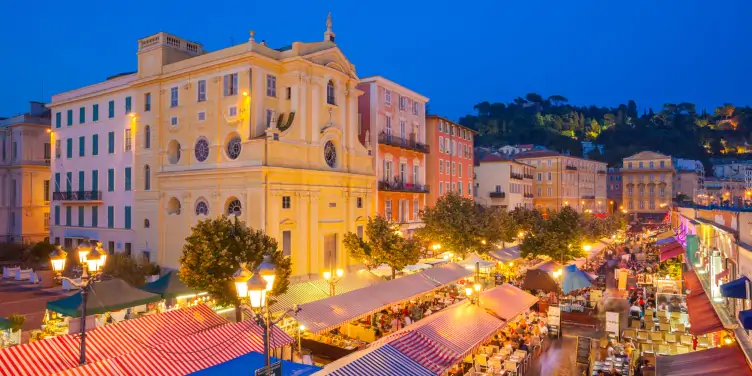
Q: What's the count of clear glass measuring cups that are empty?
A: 0